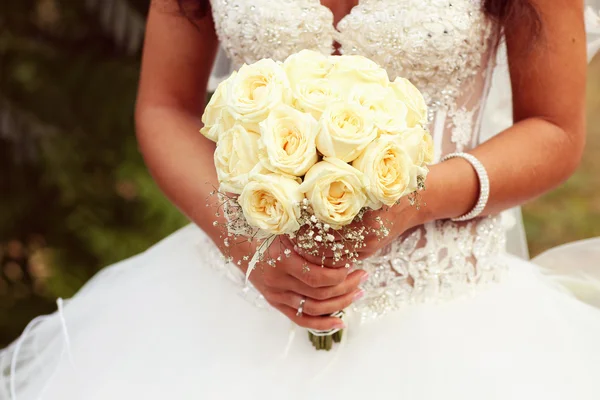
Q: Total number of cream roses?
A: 14